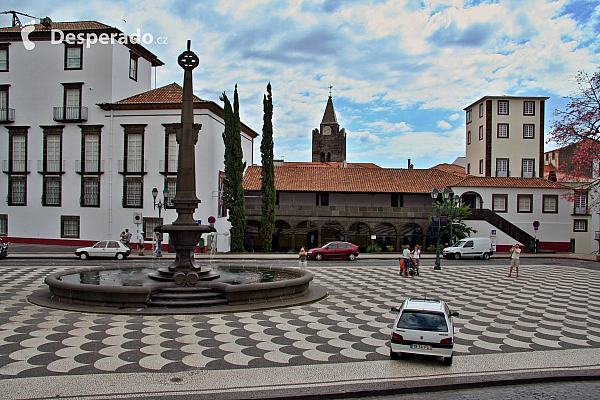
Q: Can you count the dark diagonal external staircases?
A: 1